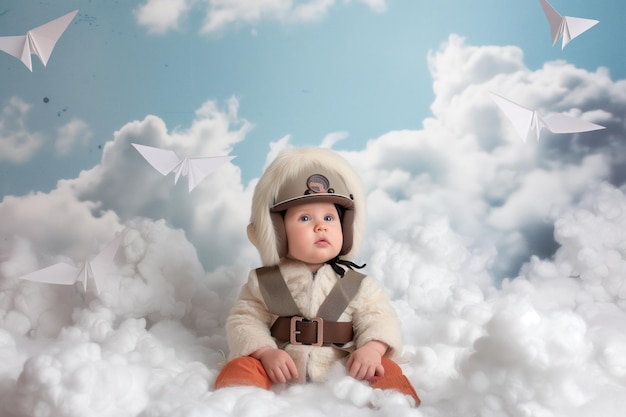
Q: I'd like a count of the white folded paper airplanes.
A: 5